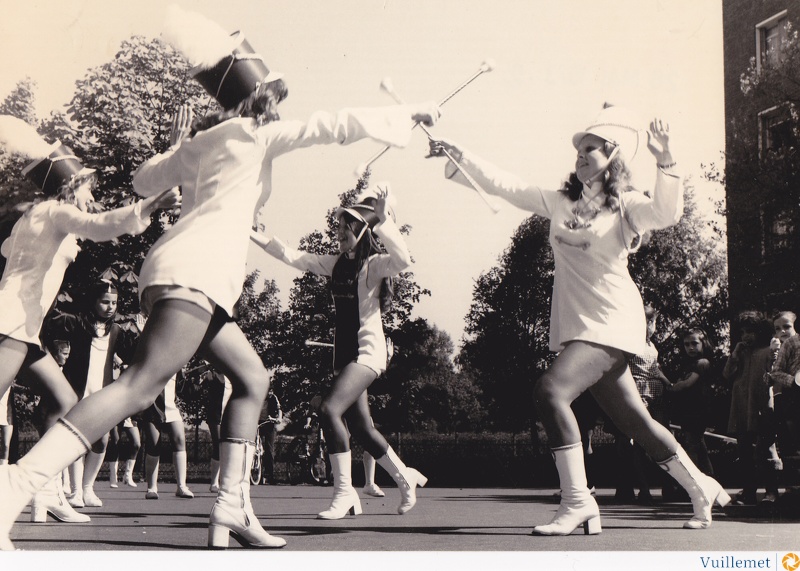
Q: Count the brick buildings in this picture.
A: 1